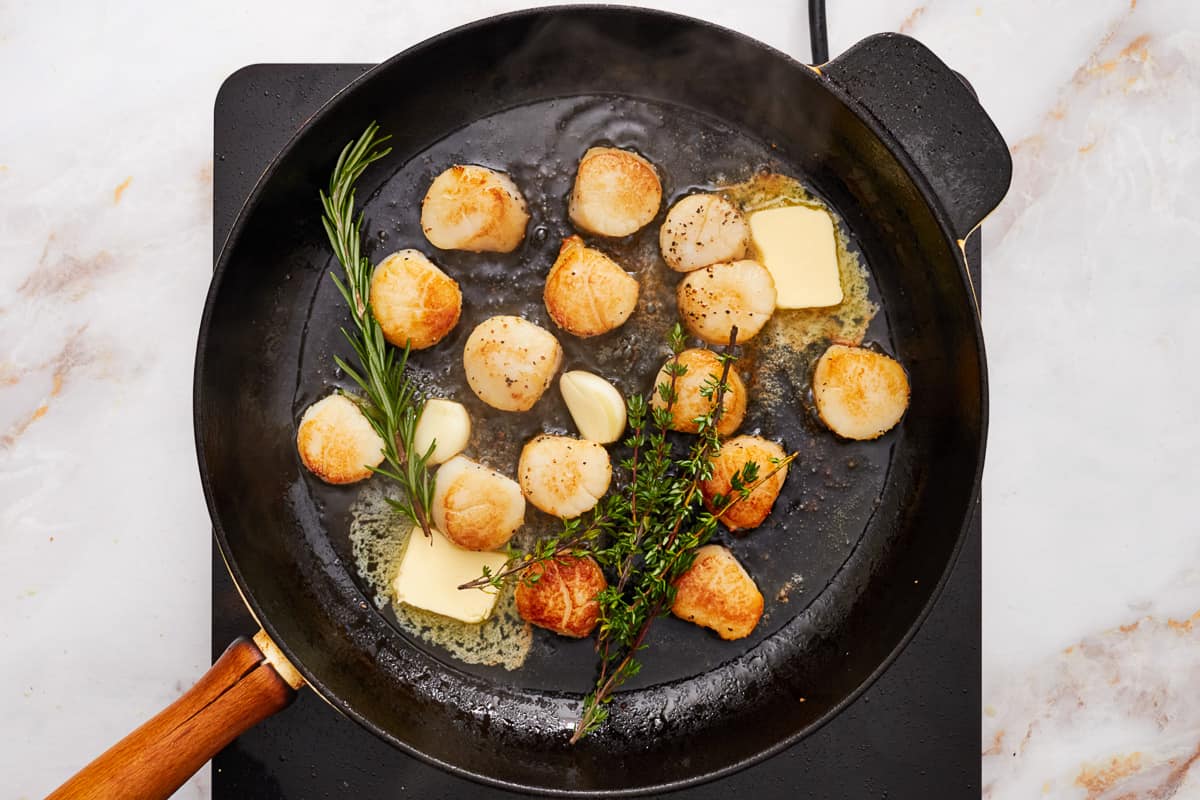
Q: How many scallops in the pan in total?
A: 15